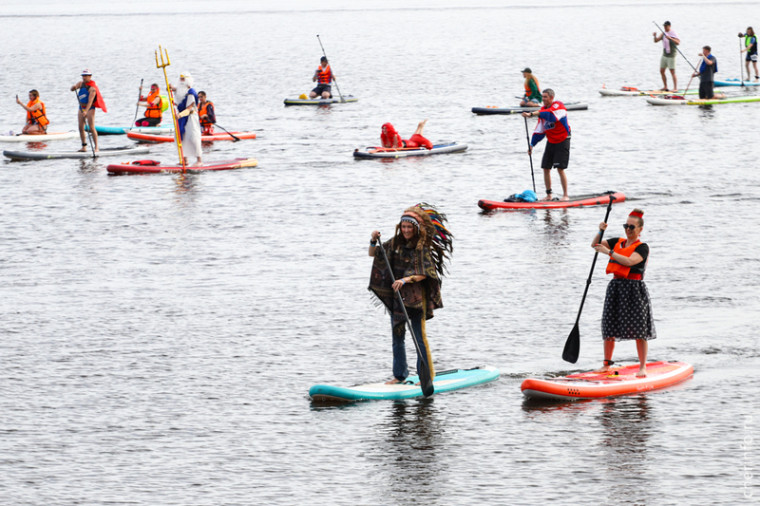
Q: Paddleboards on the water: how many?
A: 14